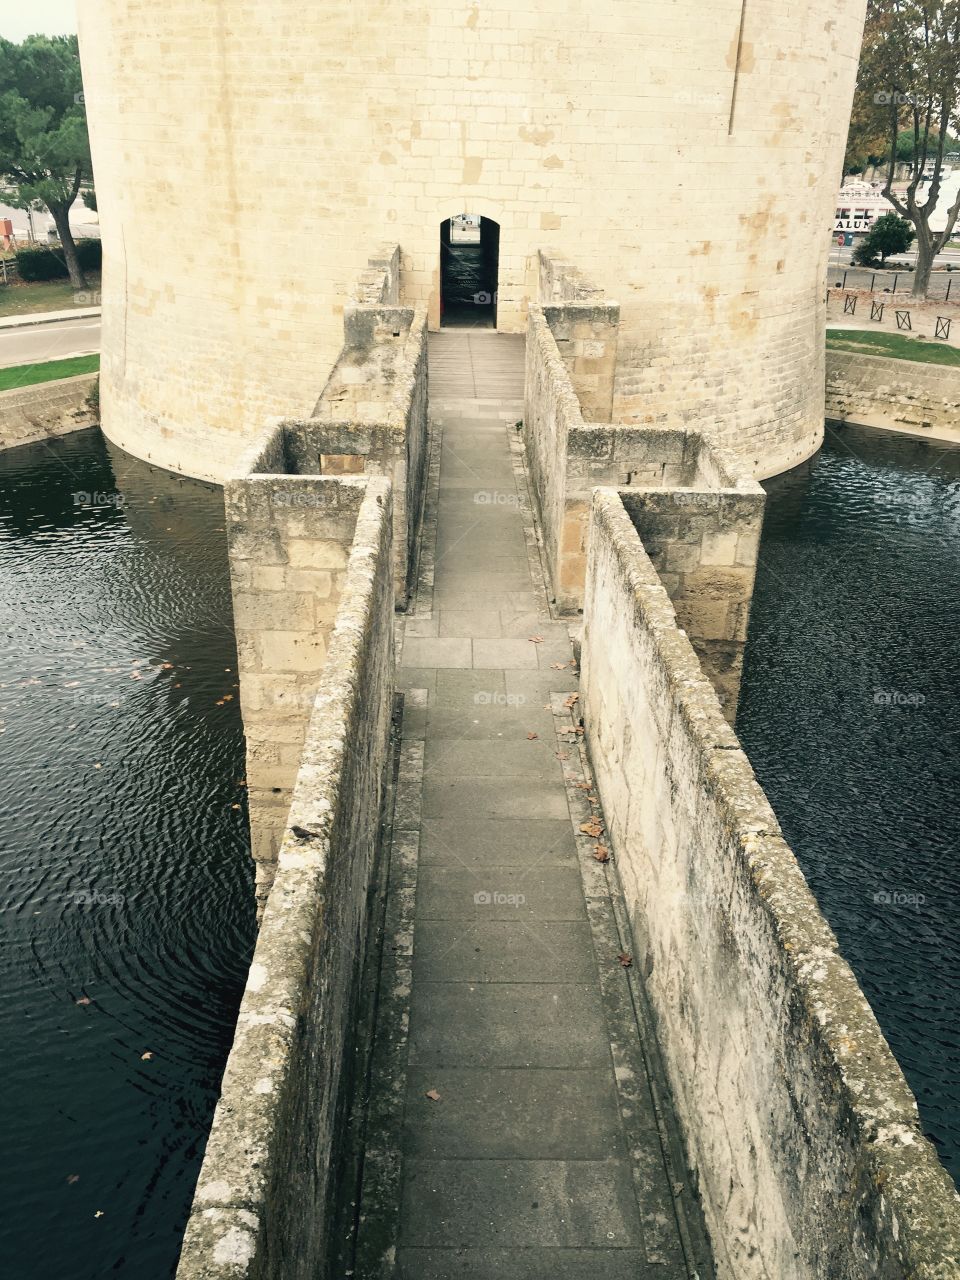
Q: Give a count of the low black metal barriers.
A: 4